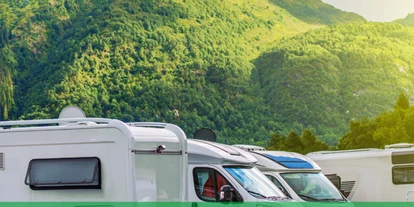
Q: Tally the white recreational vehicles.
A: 4